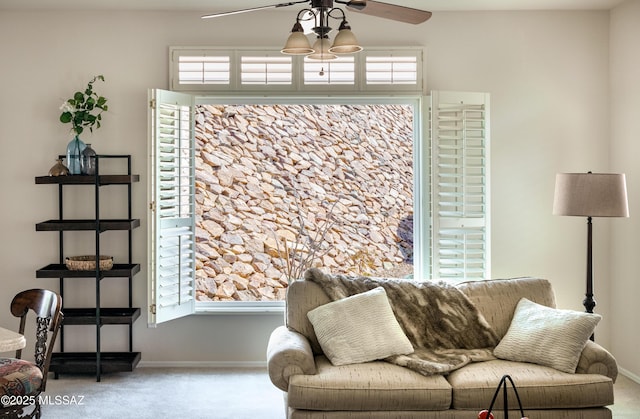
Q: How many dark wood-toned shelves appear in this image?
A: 5